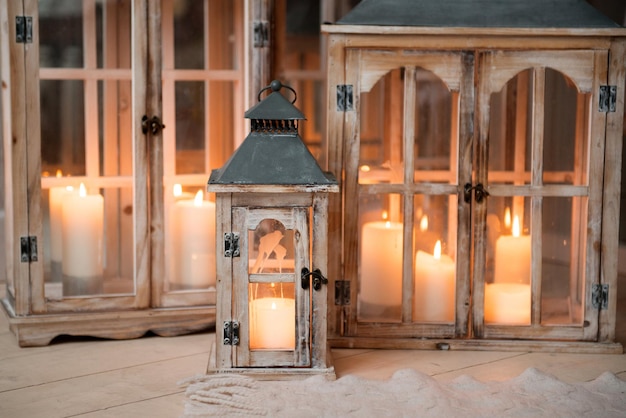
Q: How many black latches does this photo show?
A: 3